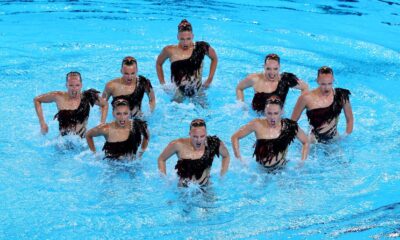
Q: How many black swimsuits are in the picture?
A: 8